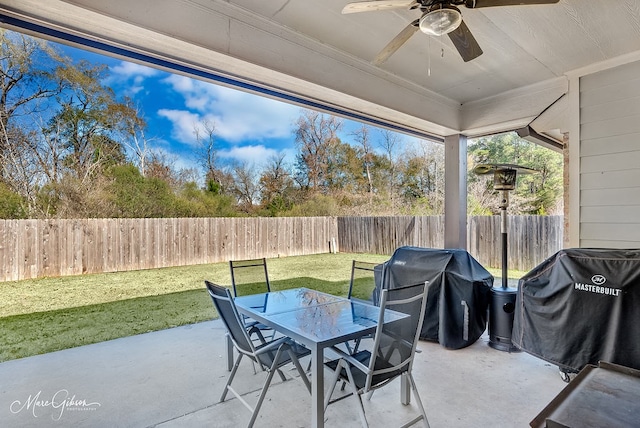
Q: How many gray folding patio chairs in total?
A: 4